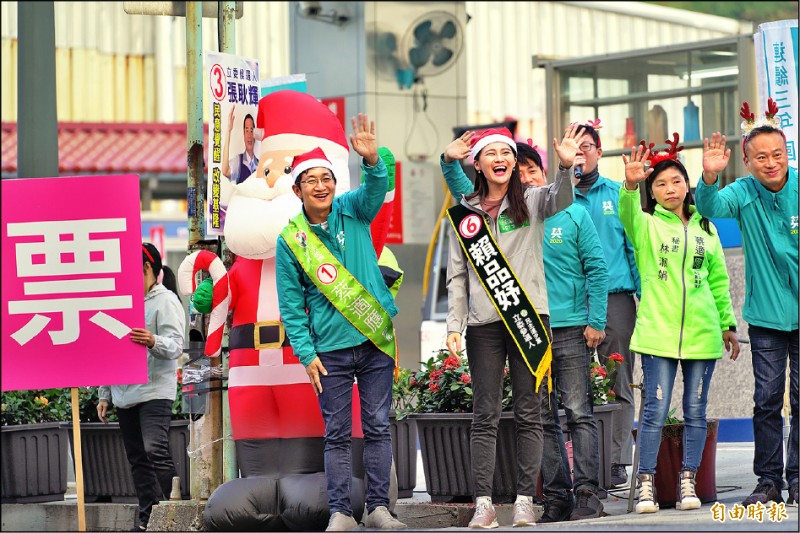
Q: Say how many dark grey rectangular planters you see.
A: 4